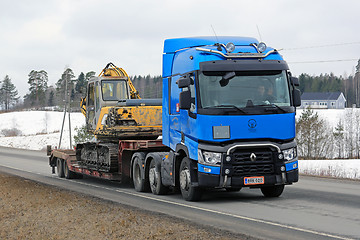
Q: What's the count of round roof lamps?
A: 2